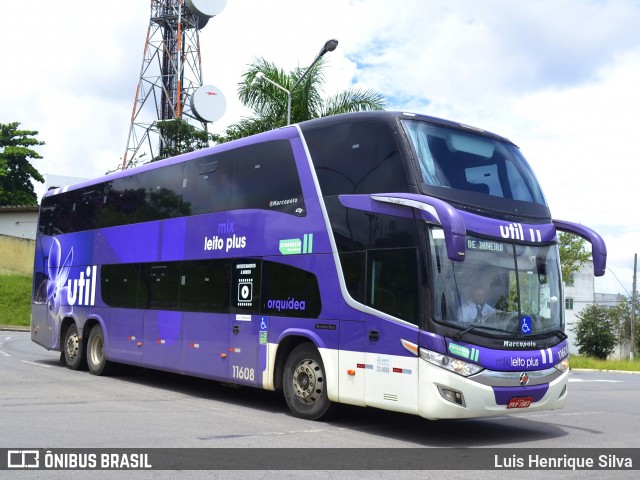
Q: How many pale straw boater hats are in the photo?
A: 0